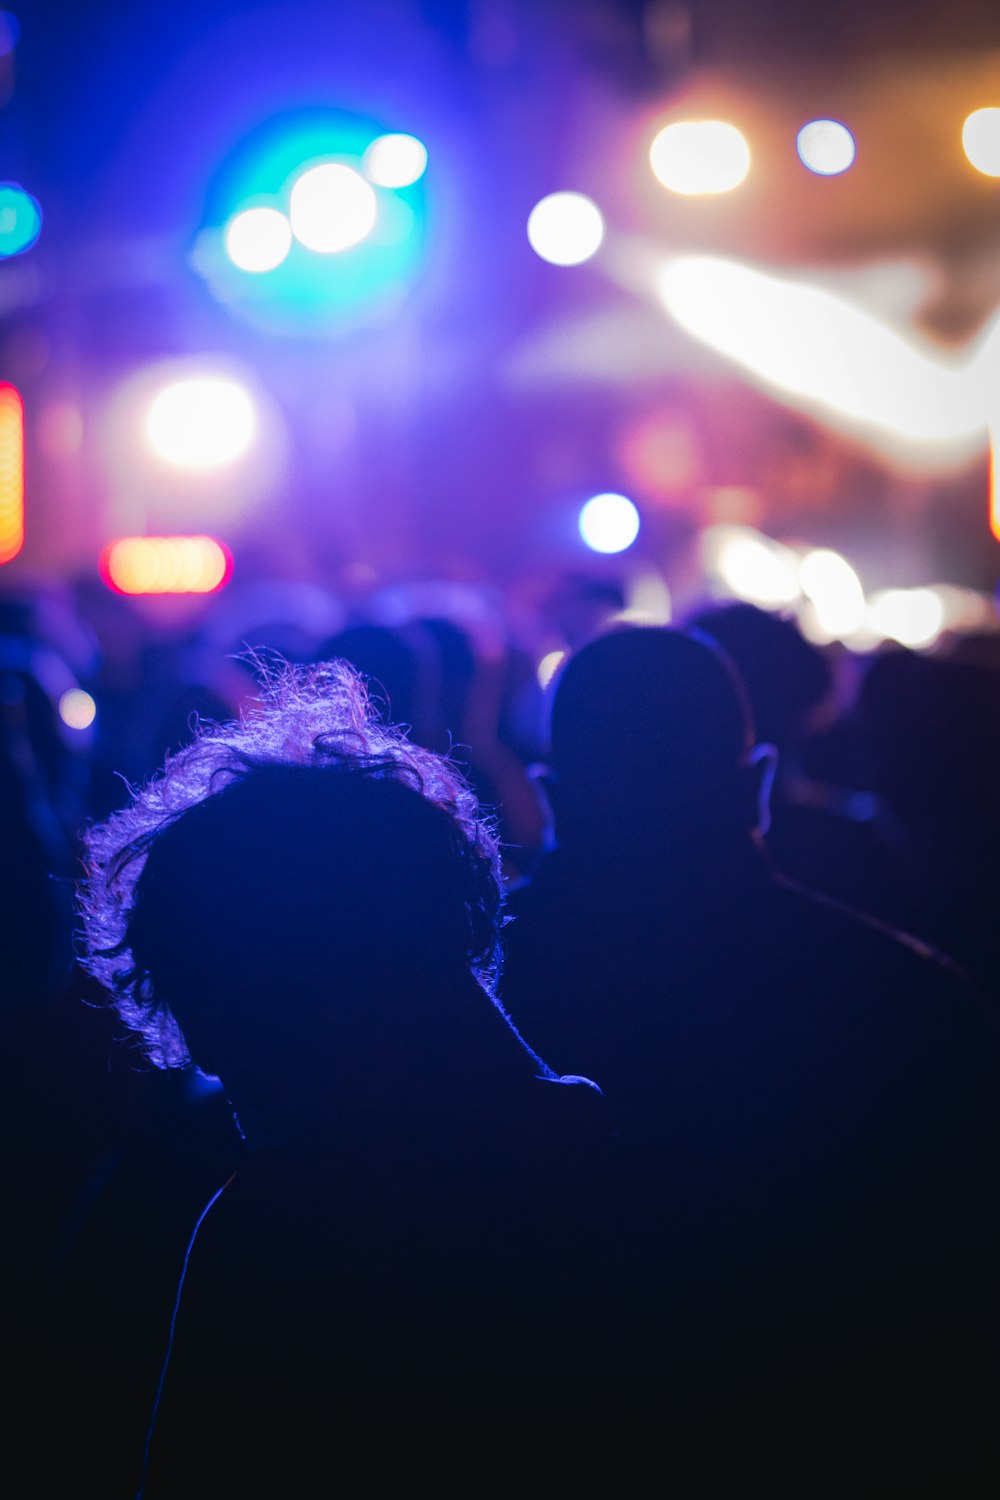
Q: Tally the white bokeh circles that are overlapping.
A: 3